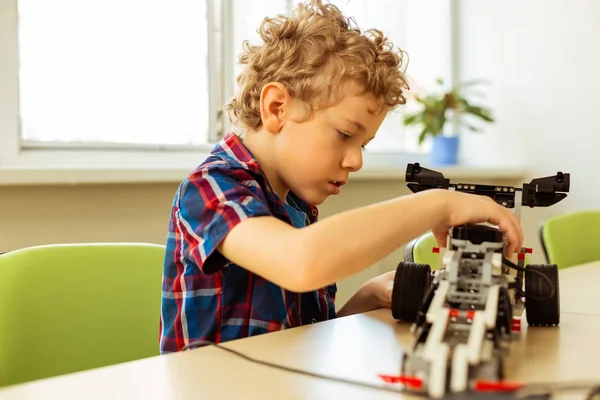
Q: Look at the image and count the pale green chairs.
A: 3